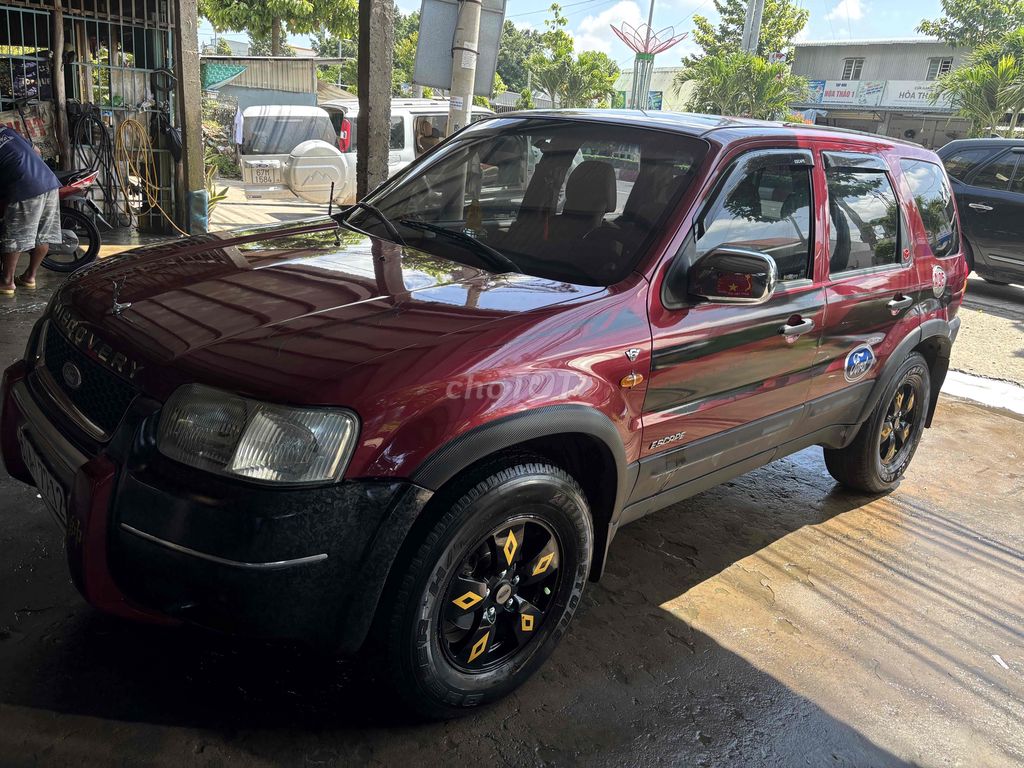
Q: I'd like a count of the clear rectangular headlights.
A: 1